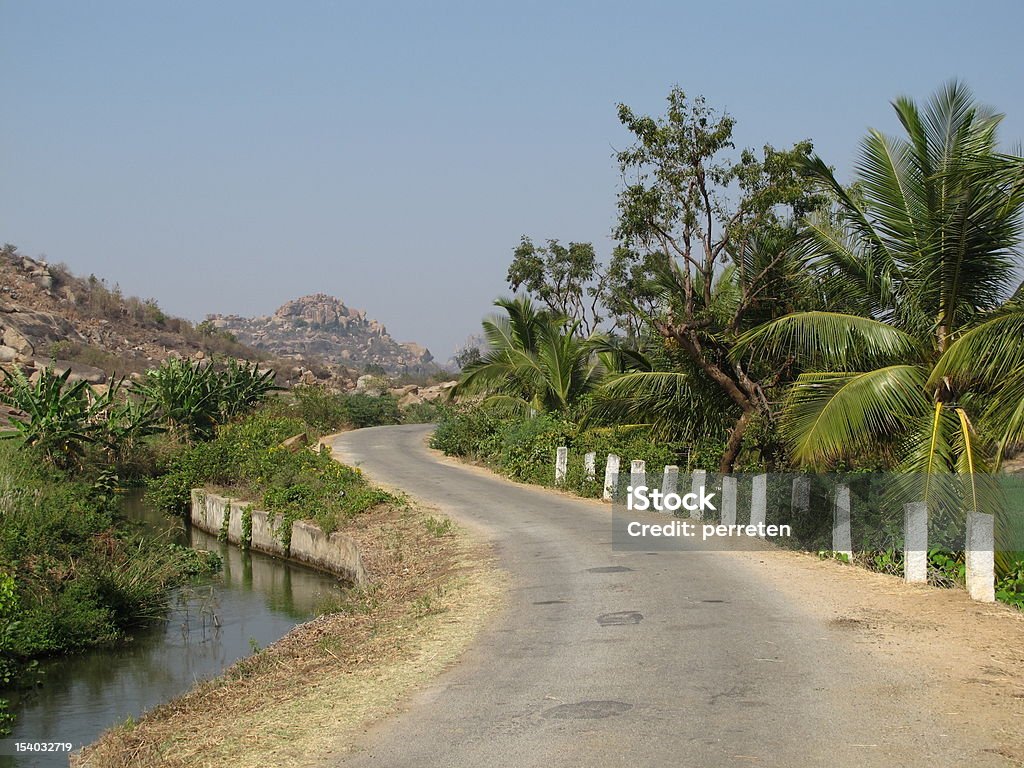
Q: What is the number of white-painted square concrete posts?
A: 12